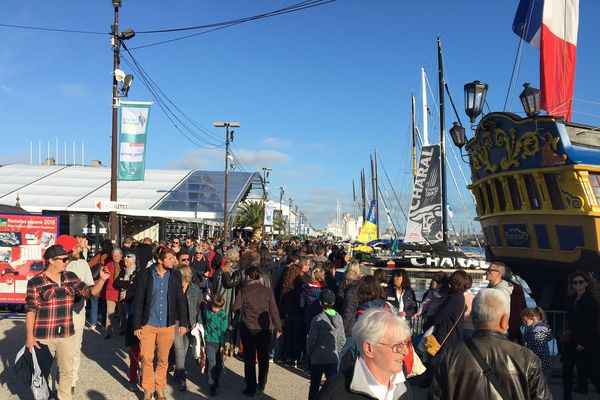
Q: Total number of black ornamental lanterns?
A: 3